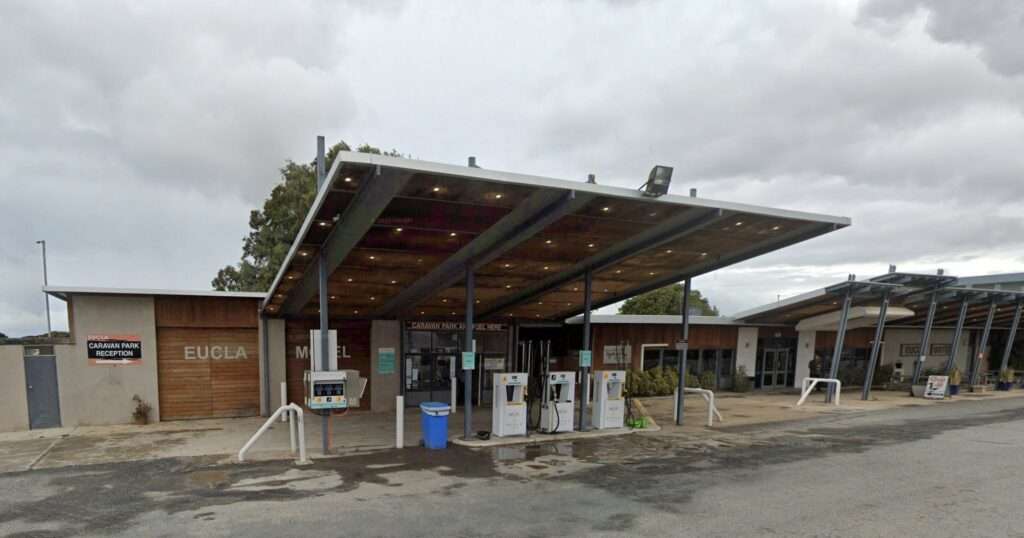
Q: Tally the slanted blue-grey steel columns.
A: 6